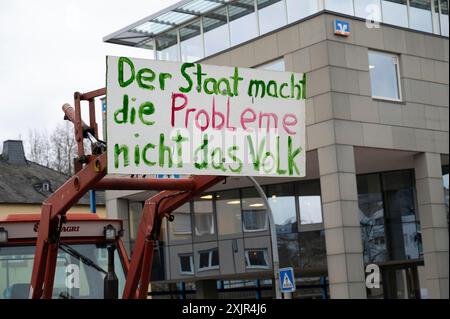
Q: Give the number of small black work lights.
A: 2